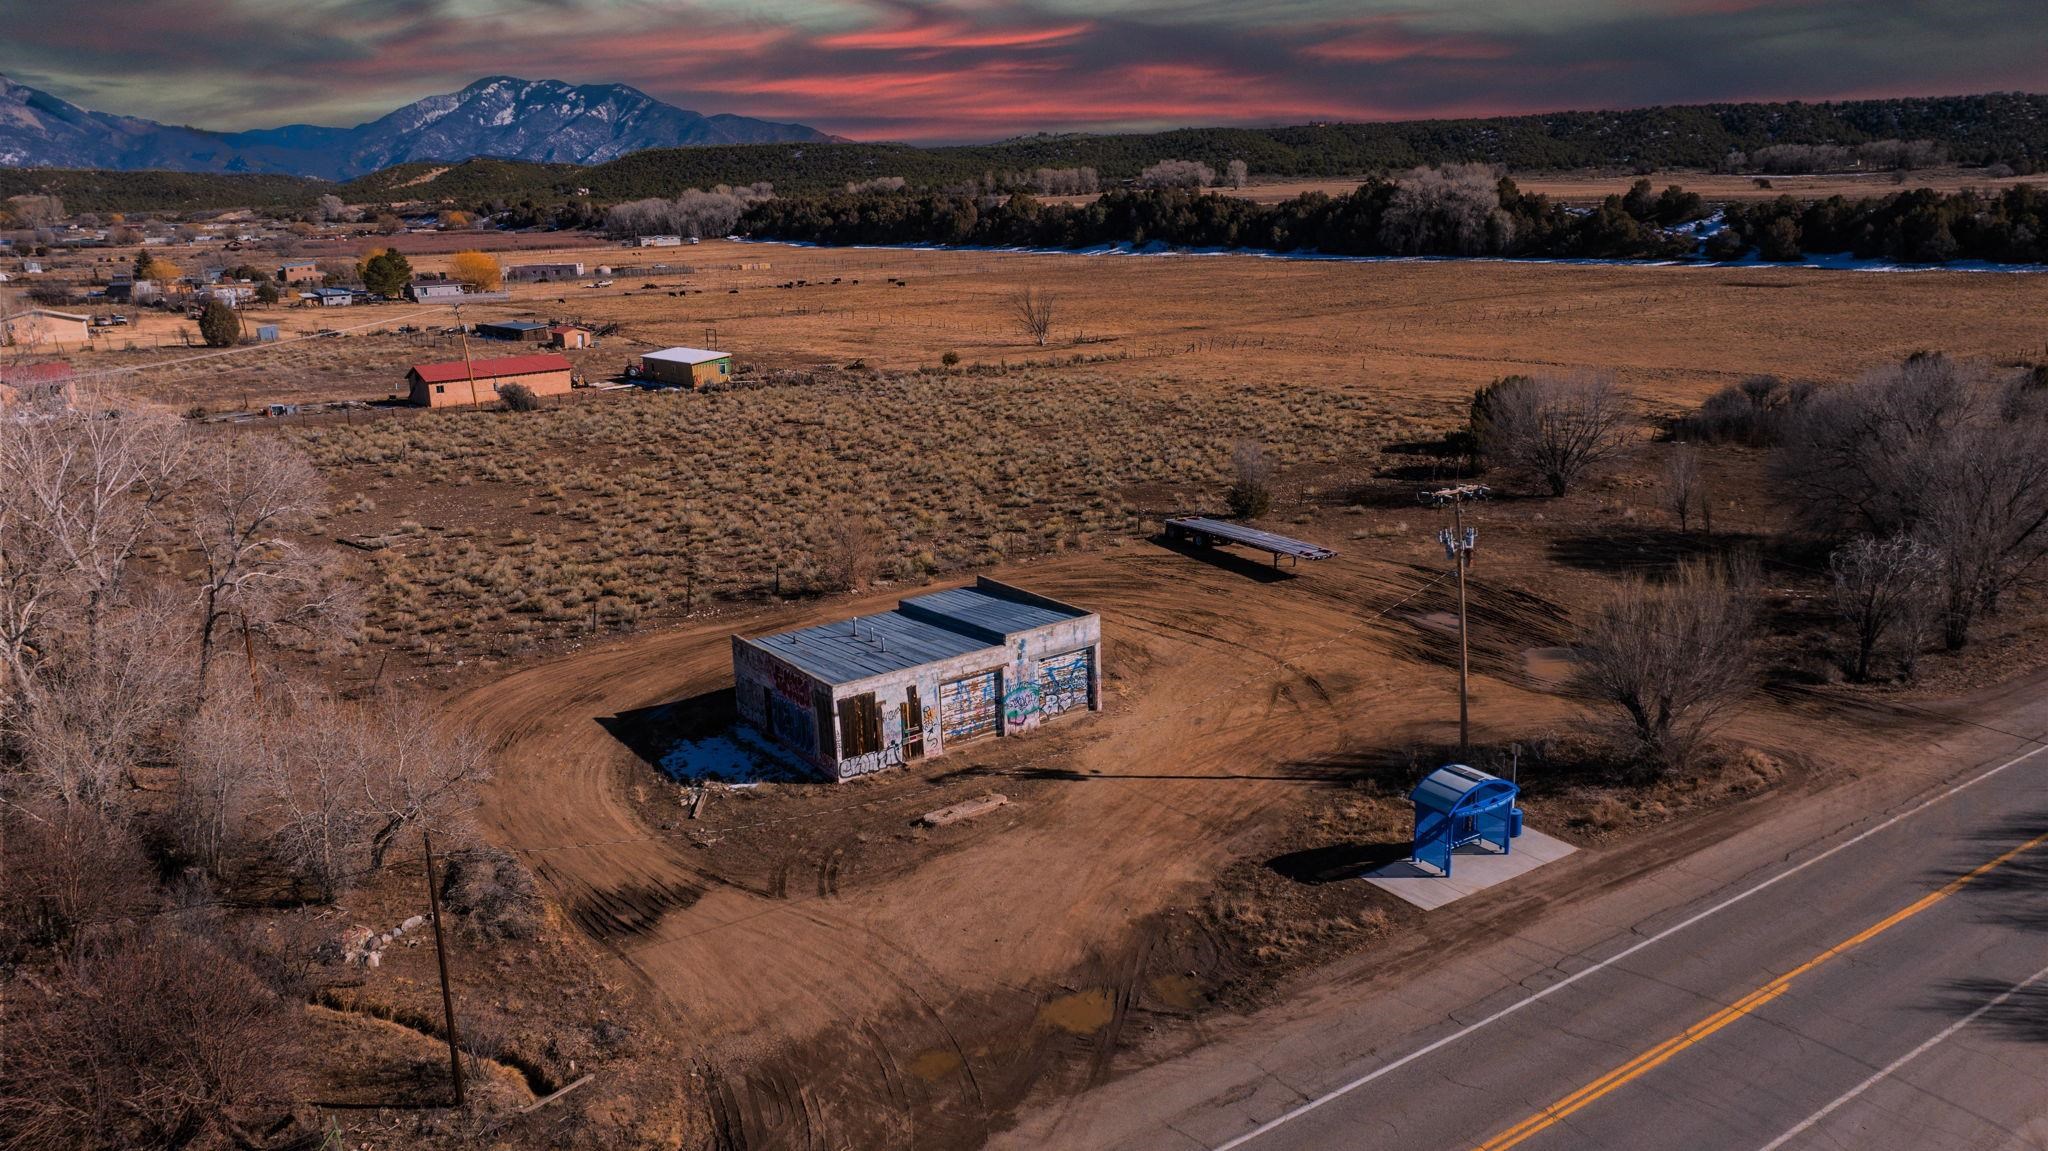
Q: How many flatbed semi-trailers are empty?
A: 1